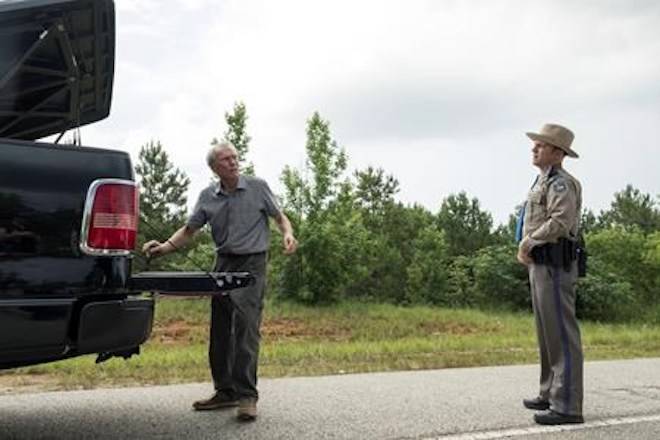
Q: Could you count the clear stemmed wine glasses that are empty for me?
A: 0